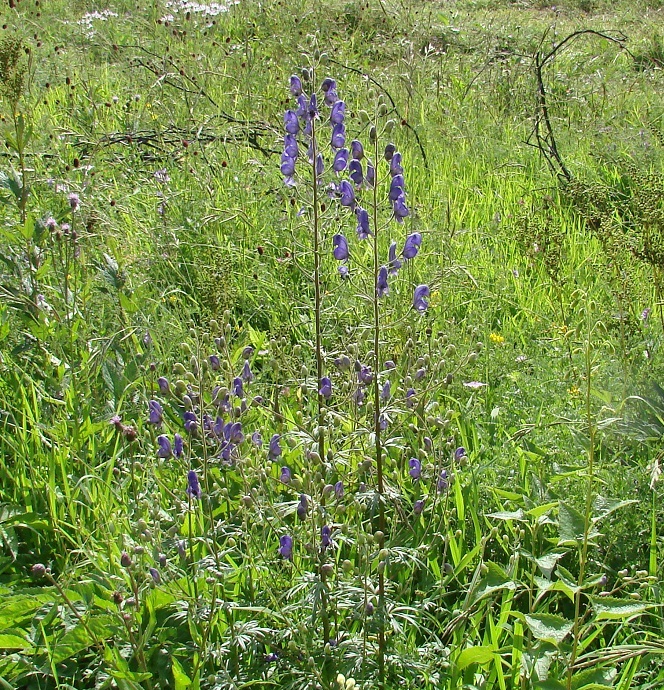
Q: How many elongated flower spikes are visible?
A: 2